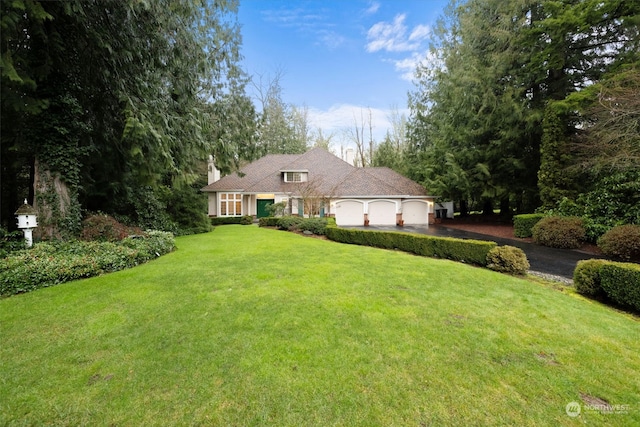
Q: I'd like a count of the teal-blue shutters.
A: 2